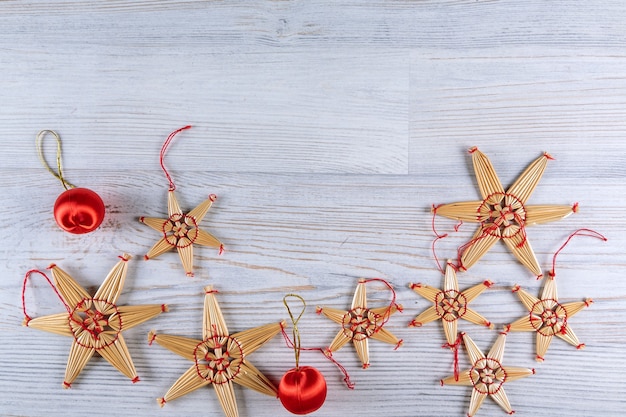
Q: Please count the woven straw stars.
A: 8